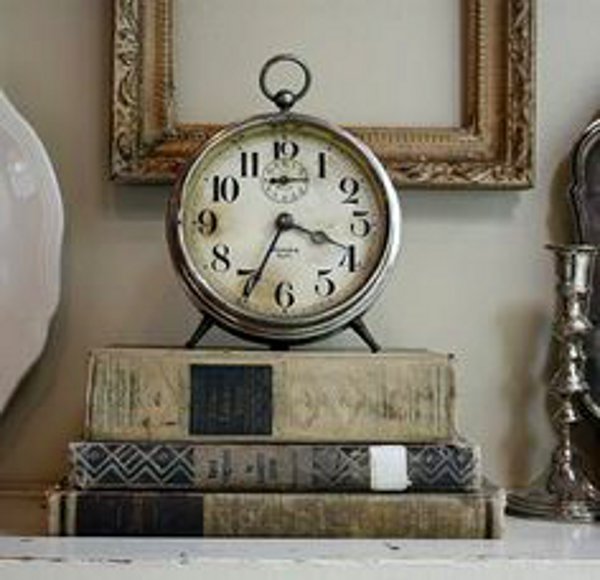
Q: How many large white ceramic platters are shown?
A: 1